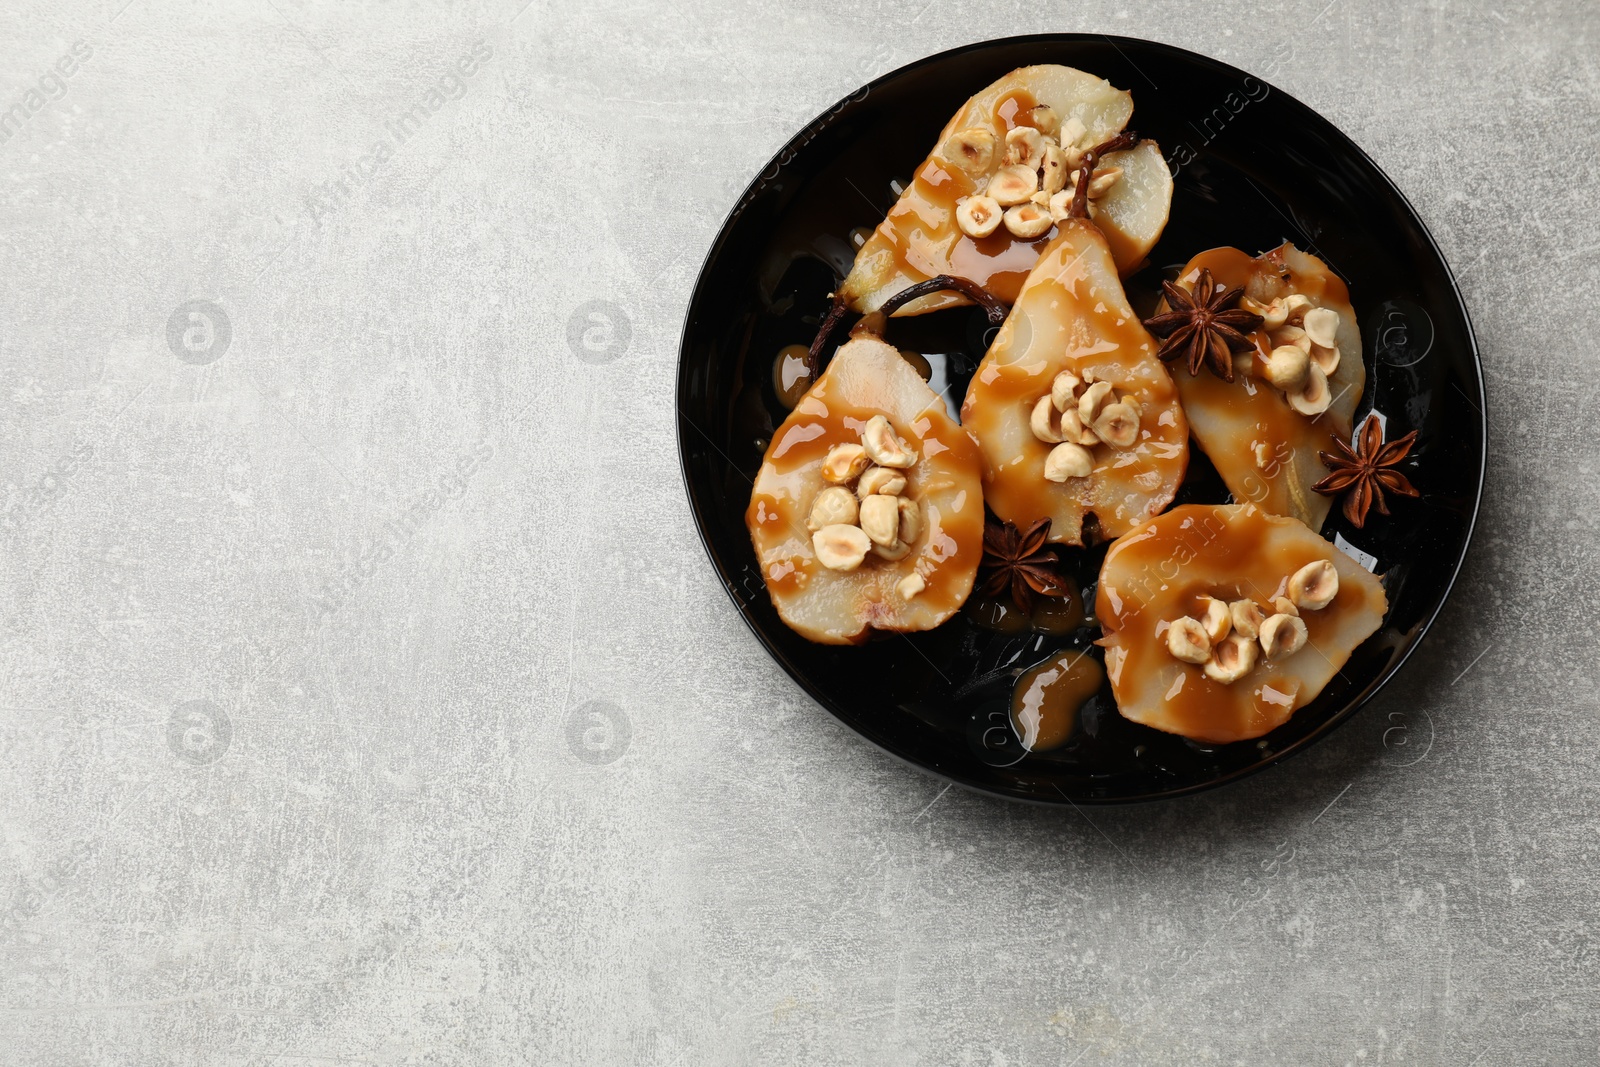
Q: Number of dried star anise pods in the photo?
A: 3